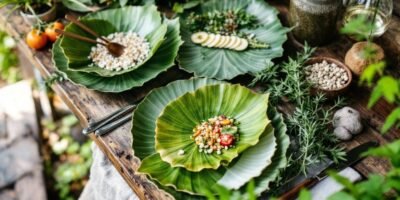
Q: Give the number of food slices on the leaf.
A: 8